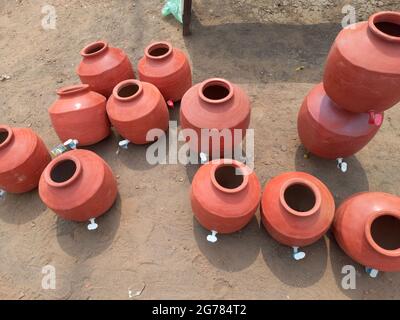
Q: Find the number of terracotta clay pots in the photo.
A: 12